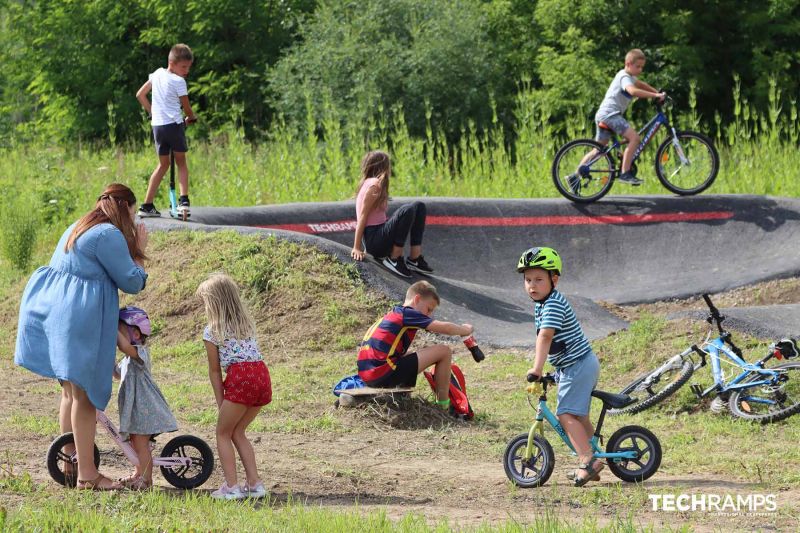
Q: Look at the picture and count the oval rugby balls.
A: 0